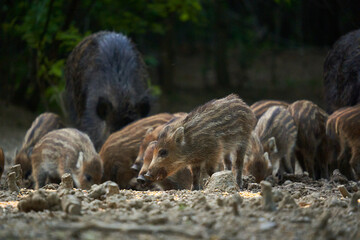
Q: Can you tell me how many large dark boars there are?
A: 2